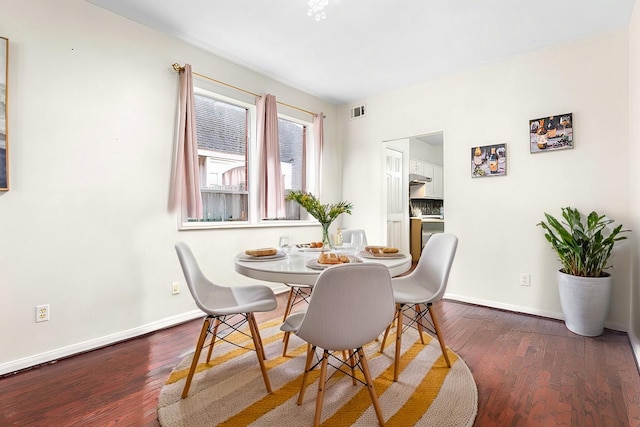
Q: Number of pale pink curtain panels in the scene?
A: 3